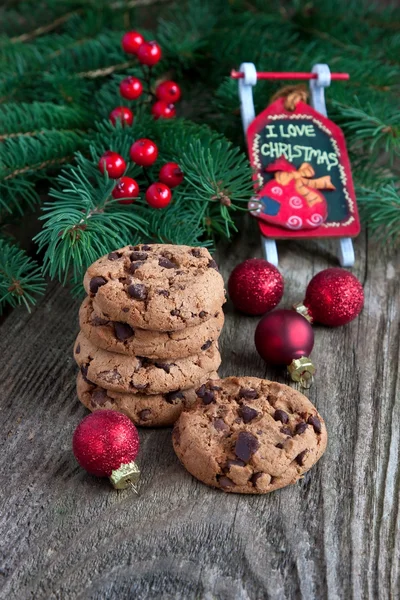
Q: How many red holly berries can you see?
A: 11